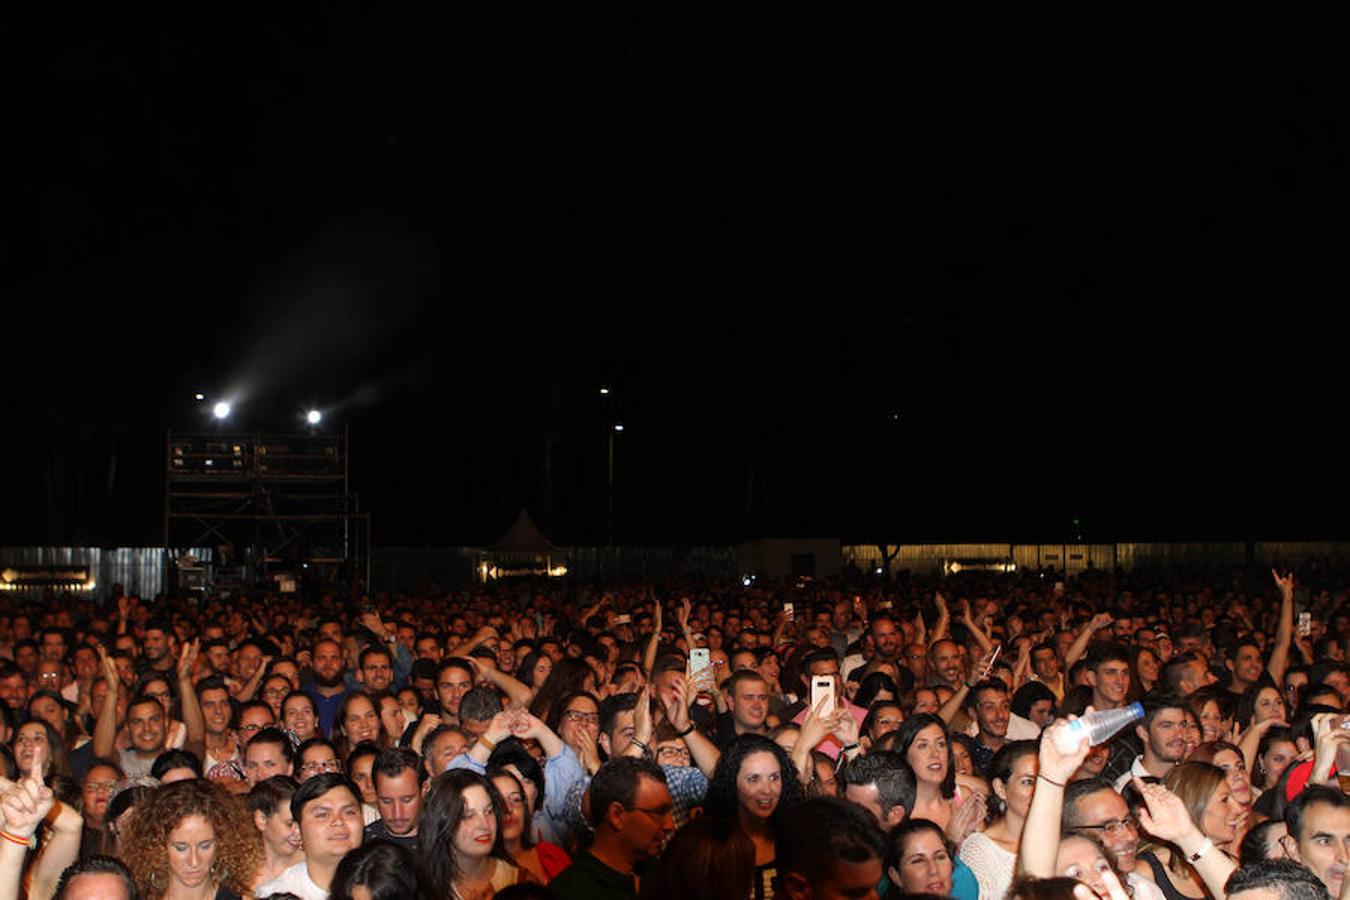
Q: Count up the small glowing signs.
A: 3